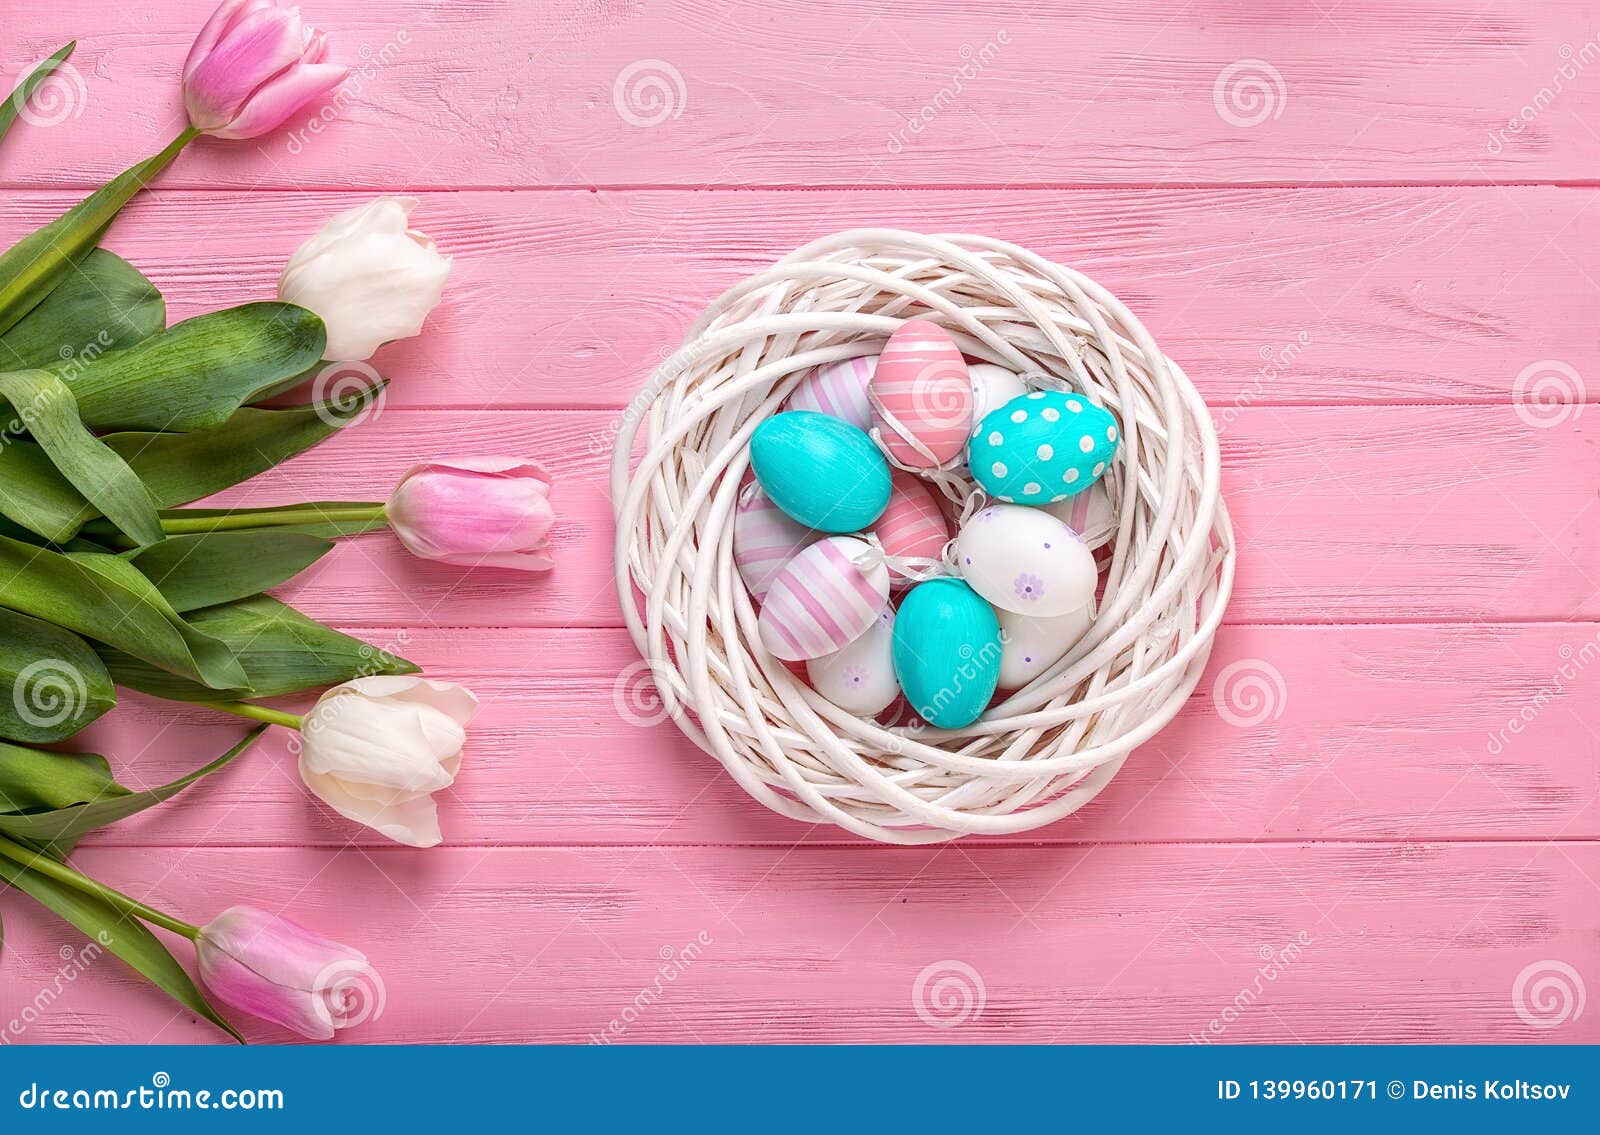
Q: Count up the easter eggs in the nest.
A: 13